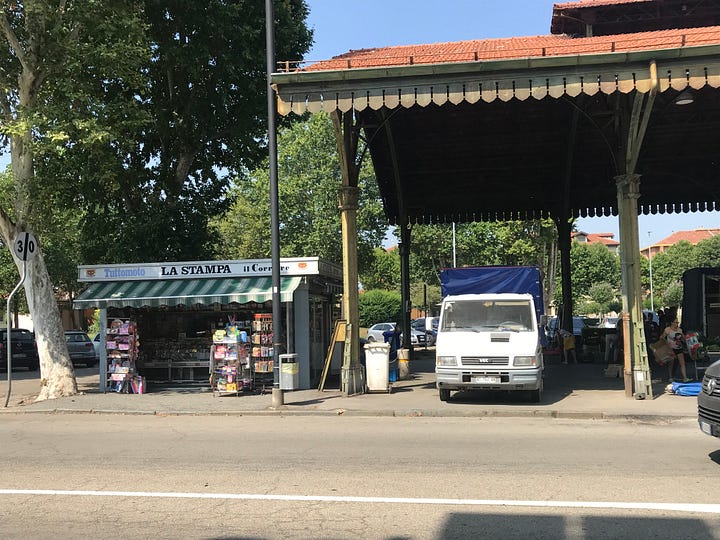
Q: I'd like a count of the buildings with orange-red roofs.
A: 3